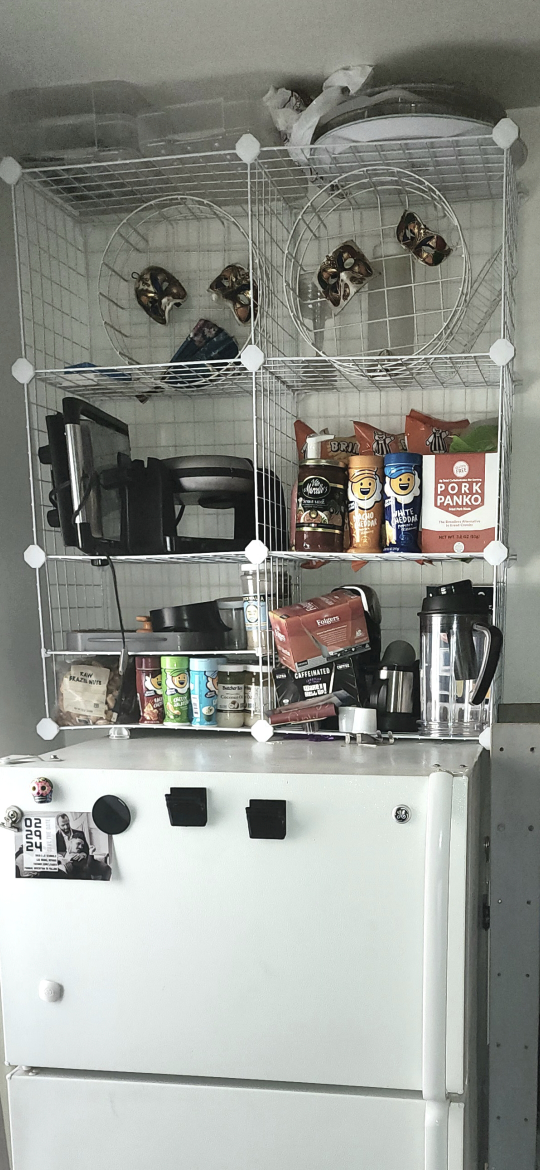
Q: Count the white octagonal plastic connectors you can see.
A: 12